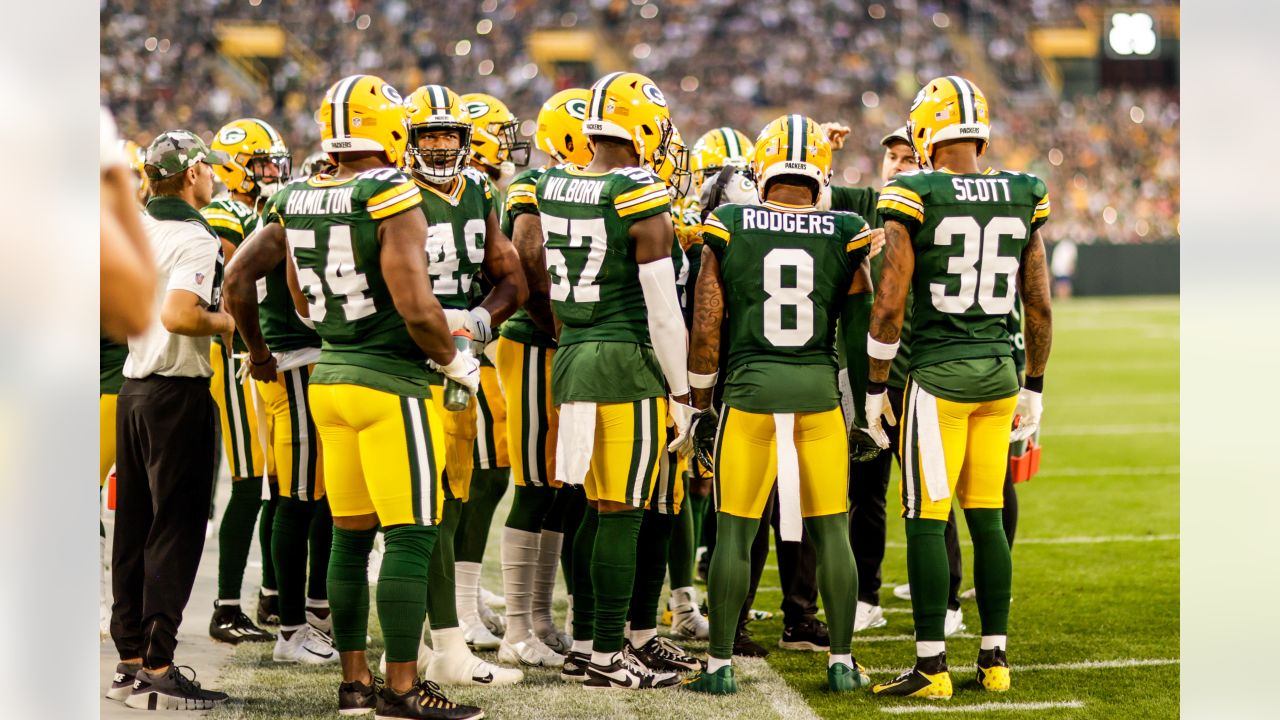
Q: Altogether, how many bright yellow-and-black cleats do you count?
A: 2